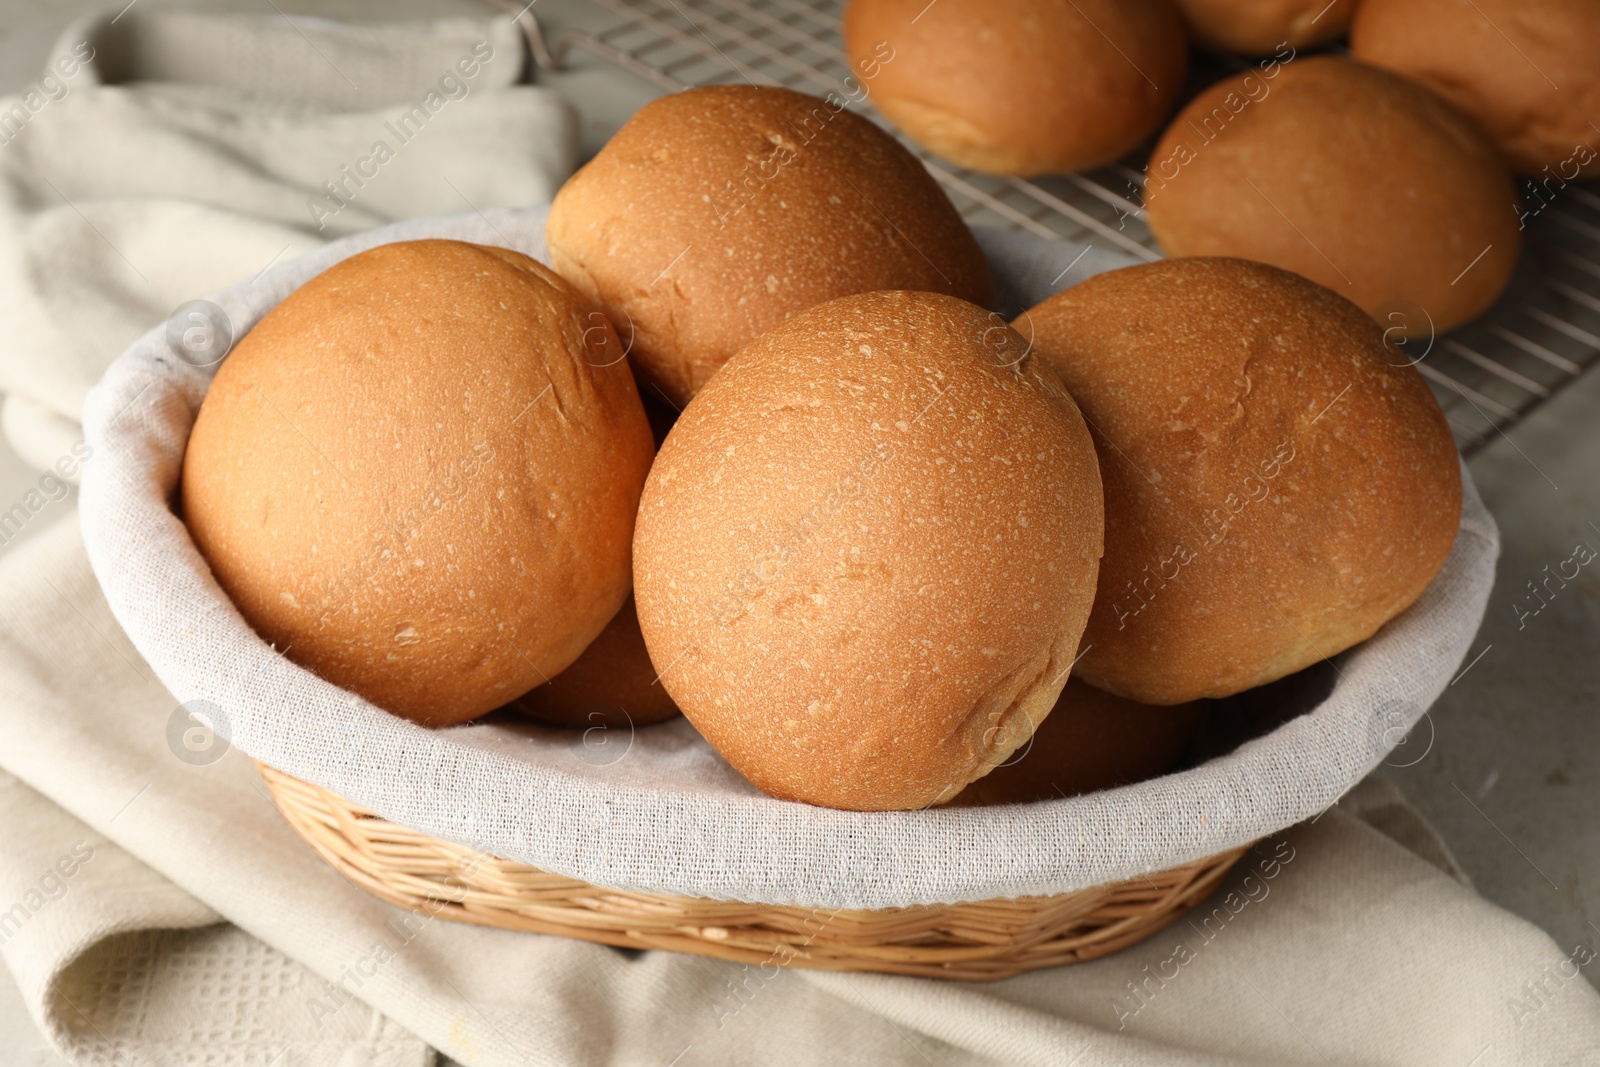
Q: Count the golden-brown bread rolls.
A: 10